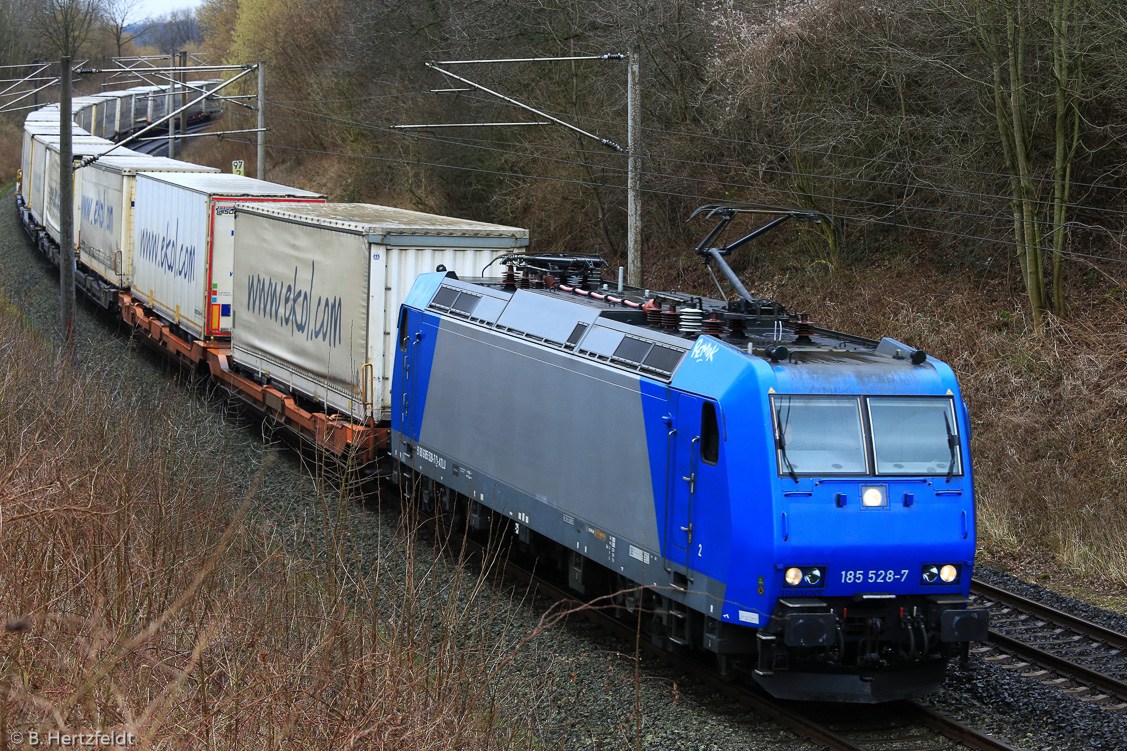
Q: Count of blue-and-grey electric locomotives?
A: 1